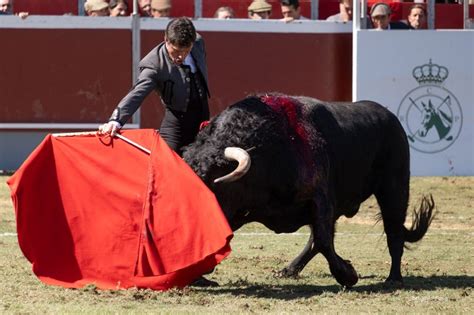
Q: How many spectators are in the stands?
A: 11